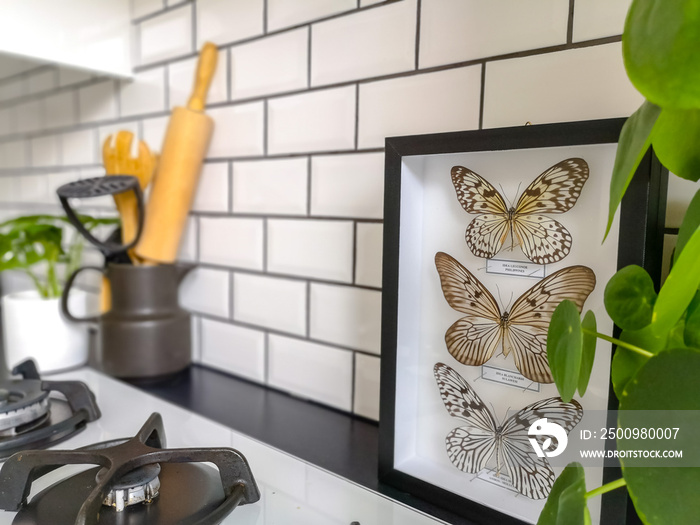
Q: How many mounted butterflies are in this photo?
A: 3